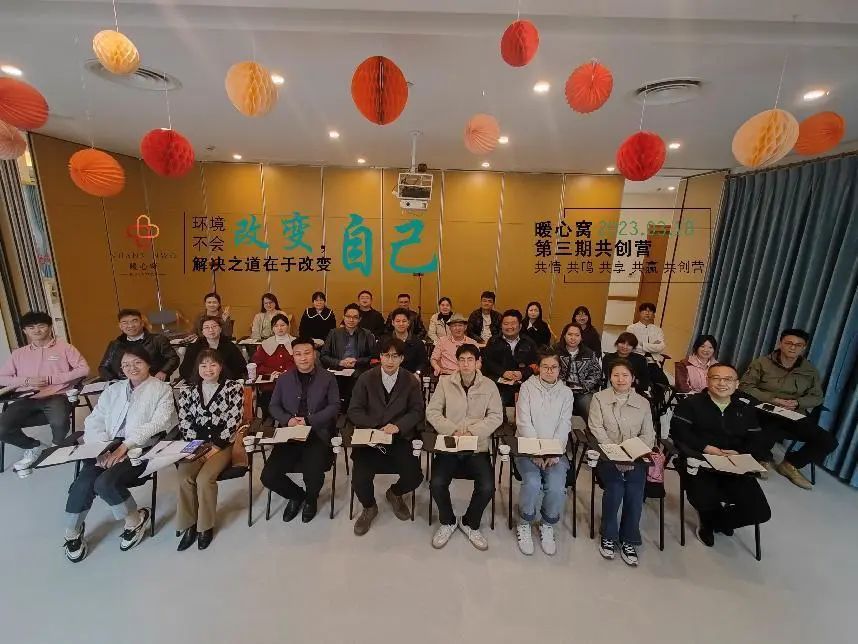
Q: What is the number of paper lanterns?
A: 13